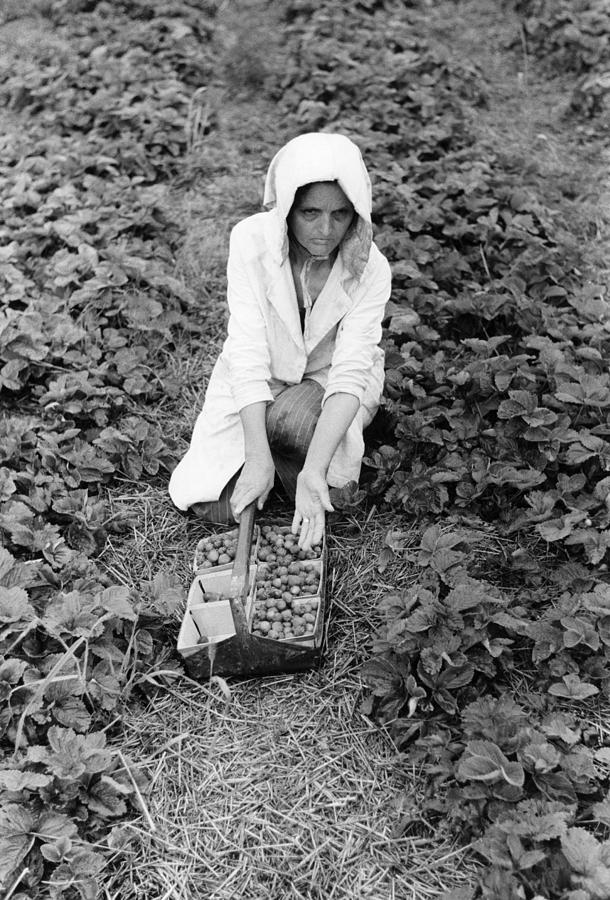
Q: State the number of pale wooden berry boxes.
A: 6